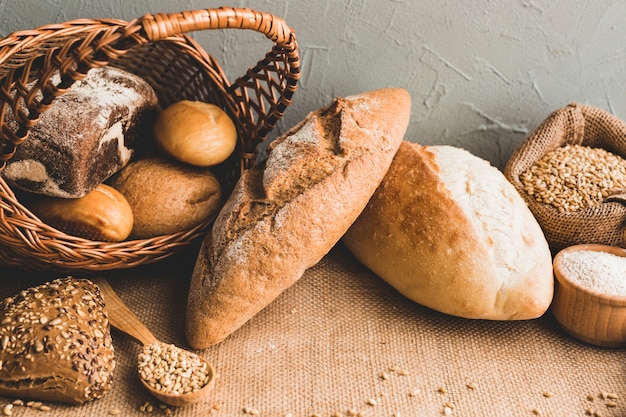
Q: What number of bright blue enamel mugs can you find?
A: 0